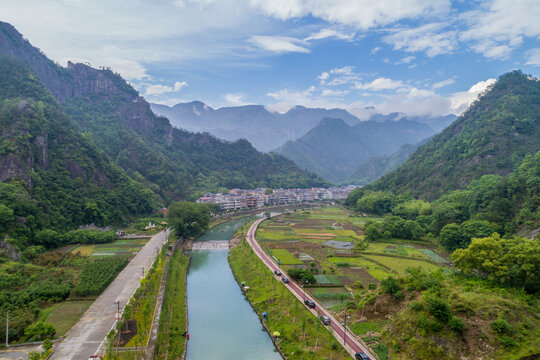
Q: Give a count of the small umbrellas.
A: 4